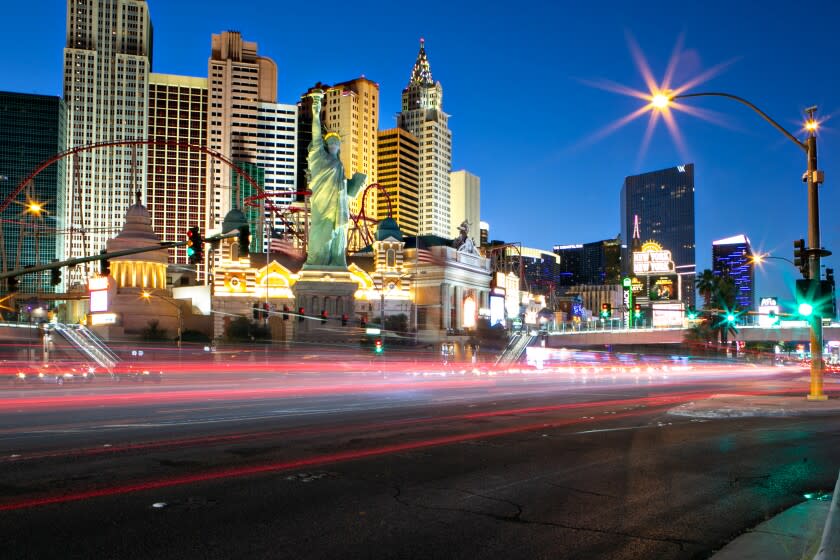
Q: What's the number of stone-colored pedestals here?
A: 1